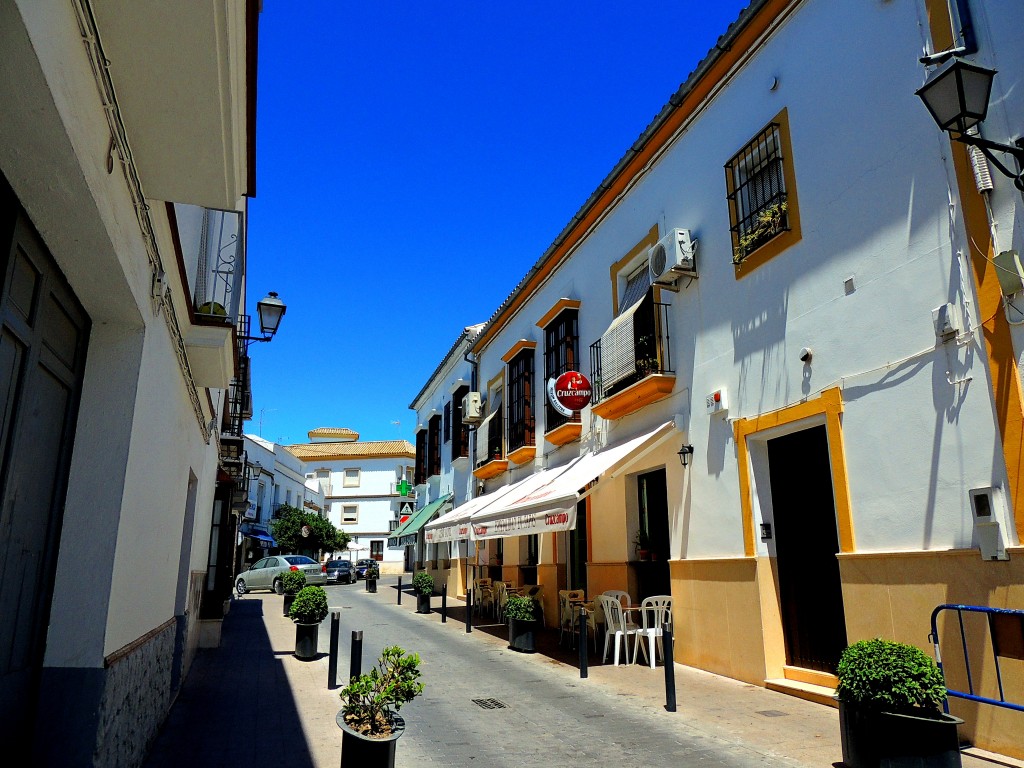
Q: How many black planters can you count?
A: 7